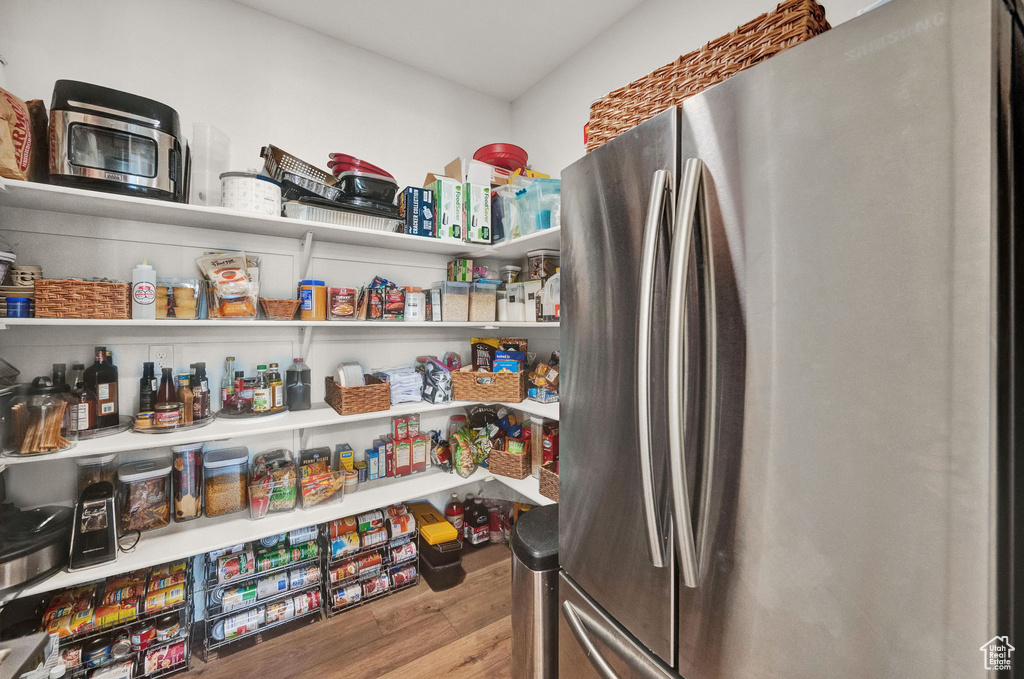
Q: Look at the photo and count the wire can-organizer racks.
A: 3